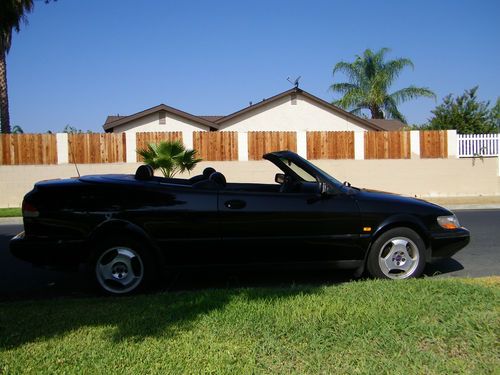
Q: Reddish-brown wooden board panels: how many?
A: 8